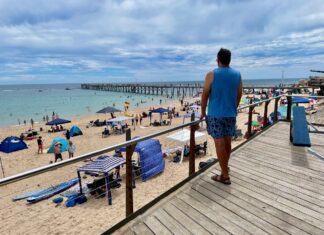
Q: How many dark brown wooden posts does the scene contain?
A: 6